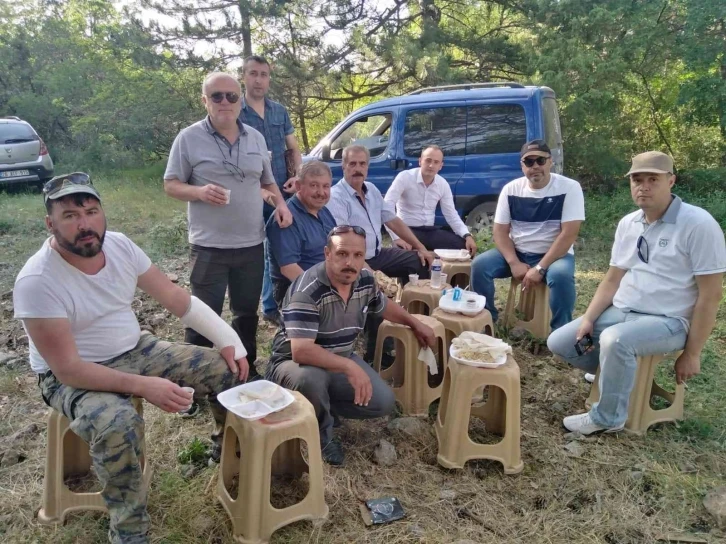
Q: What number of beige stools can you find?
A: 9